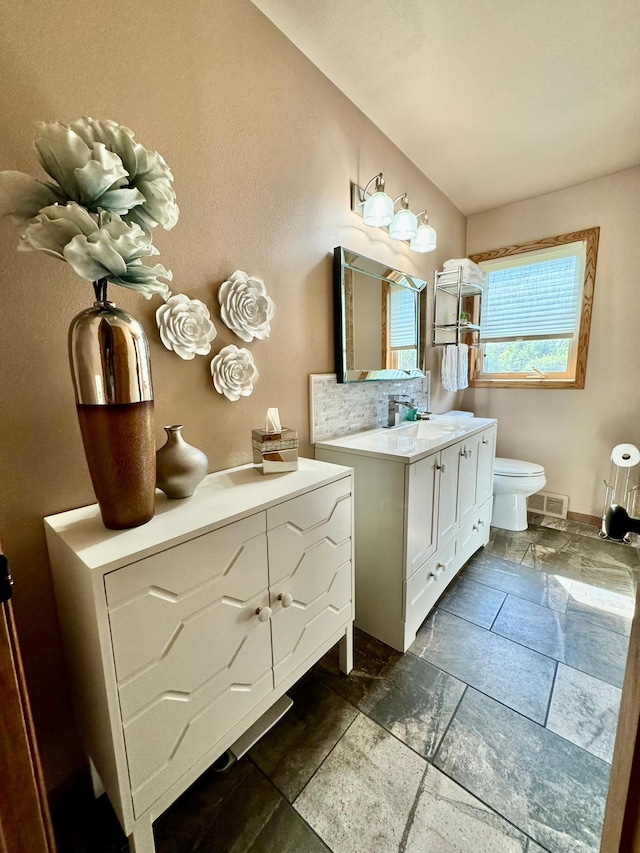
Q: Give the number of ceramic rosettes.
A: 3